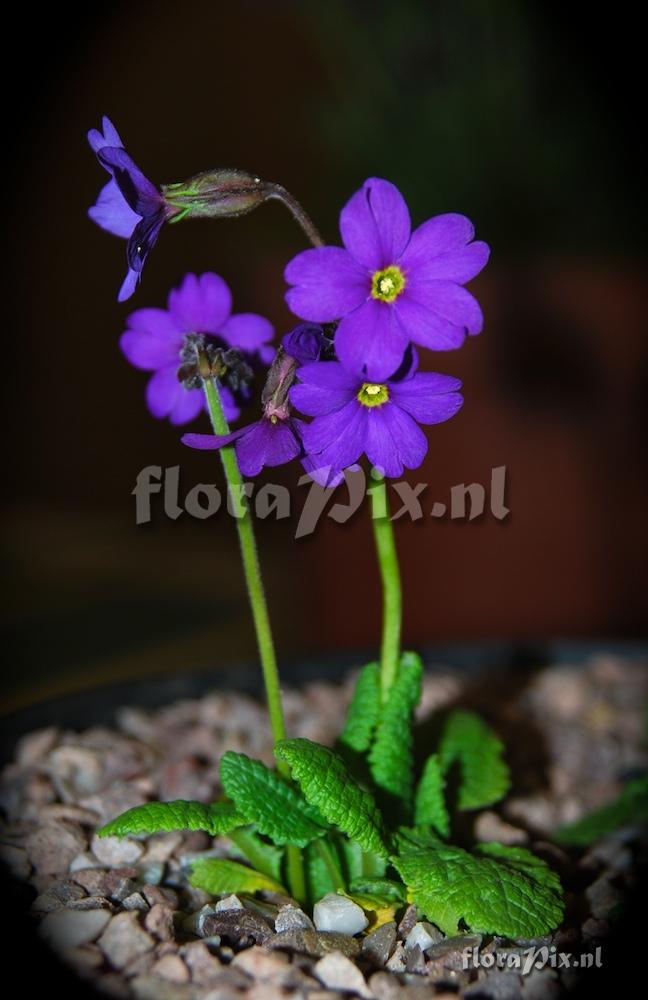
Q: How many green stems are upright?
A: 2